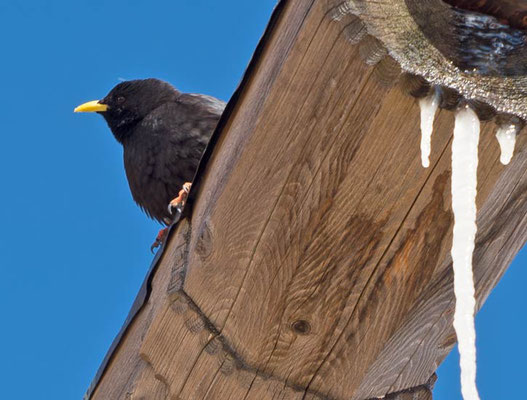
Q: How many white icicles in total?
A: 3